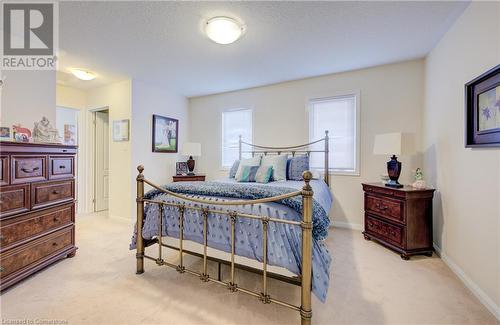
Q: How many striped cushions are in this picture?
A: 2